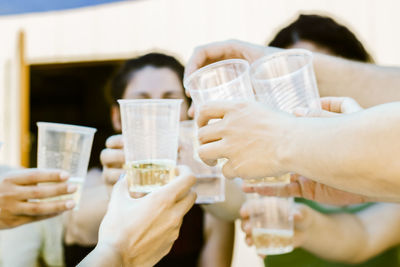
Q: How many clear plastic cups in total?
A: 6